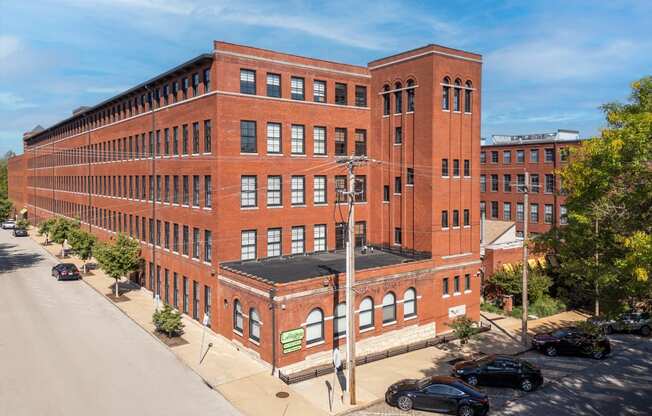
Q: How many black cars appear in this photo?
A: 5